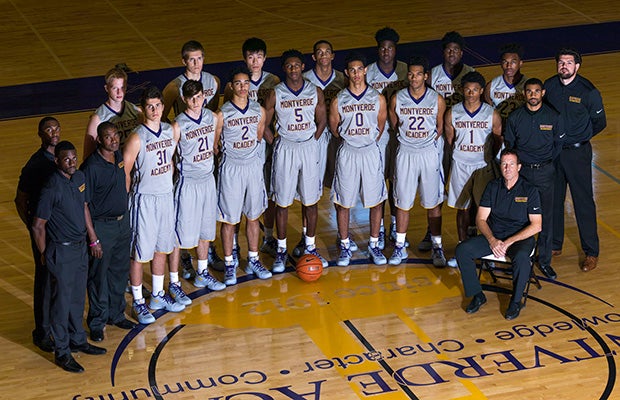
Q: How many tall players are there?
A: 14